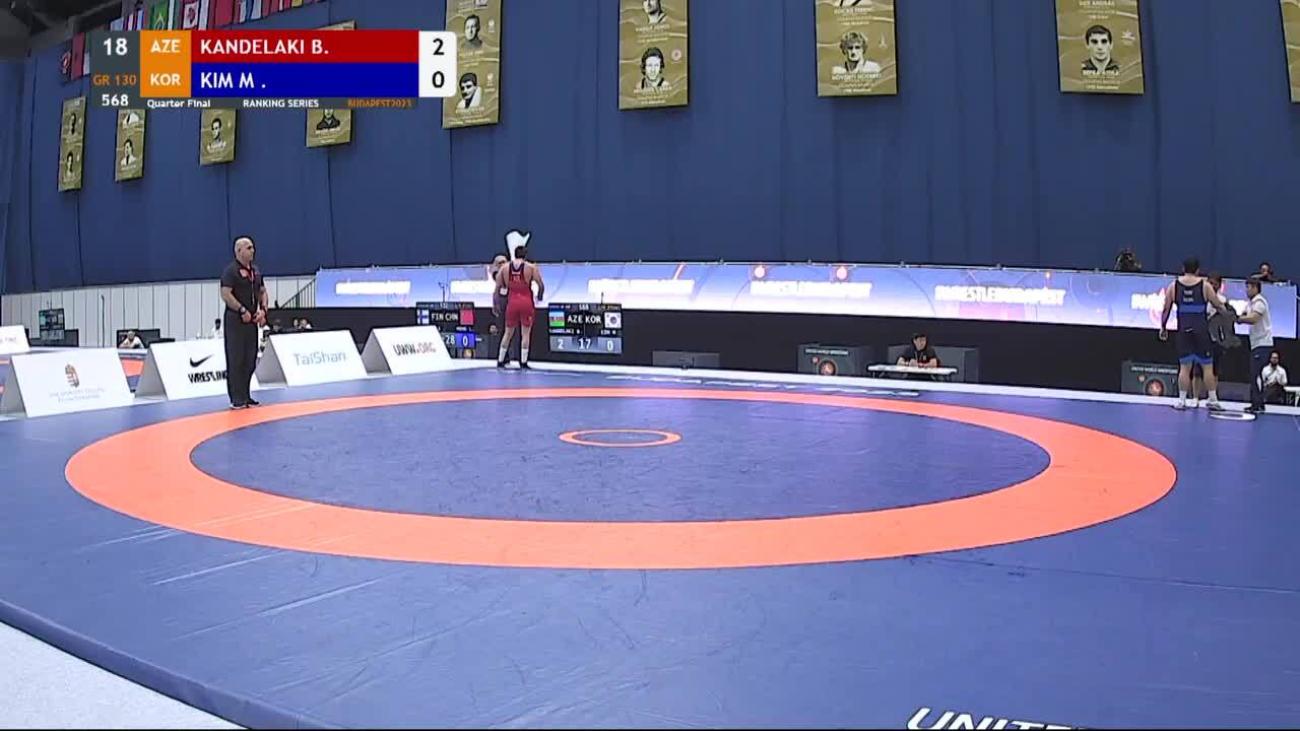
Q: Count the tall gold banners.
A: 9